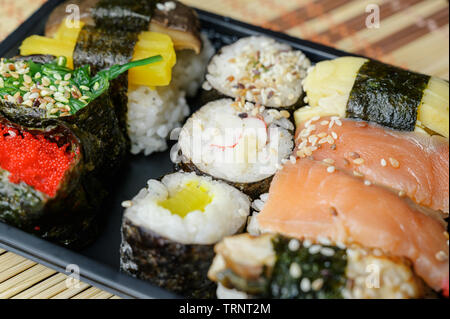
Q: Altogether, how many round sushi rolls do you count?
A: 3